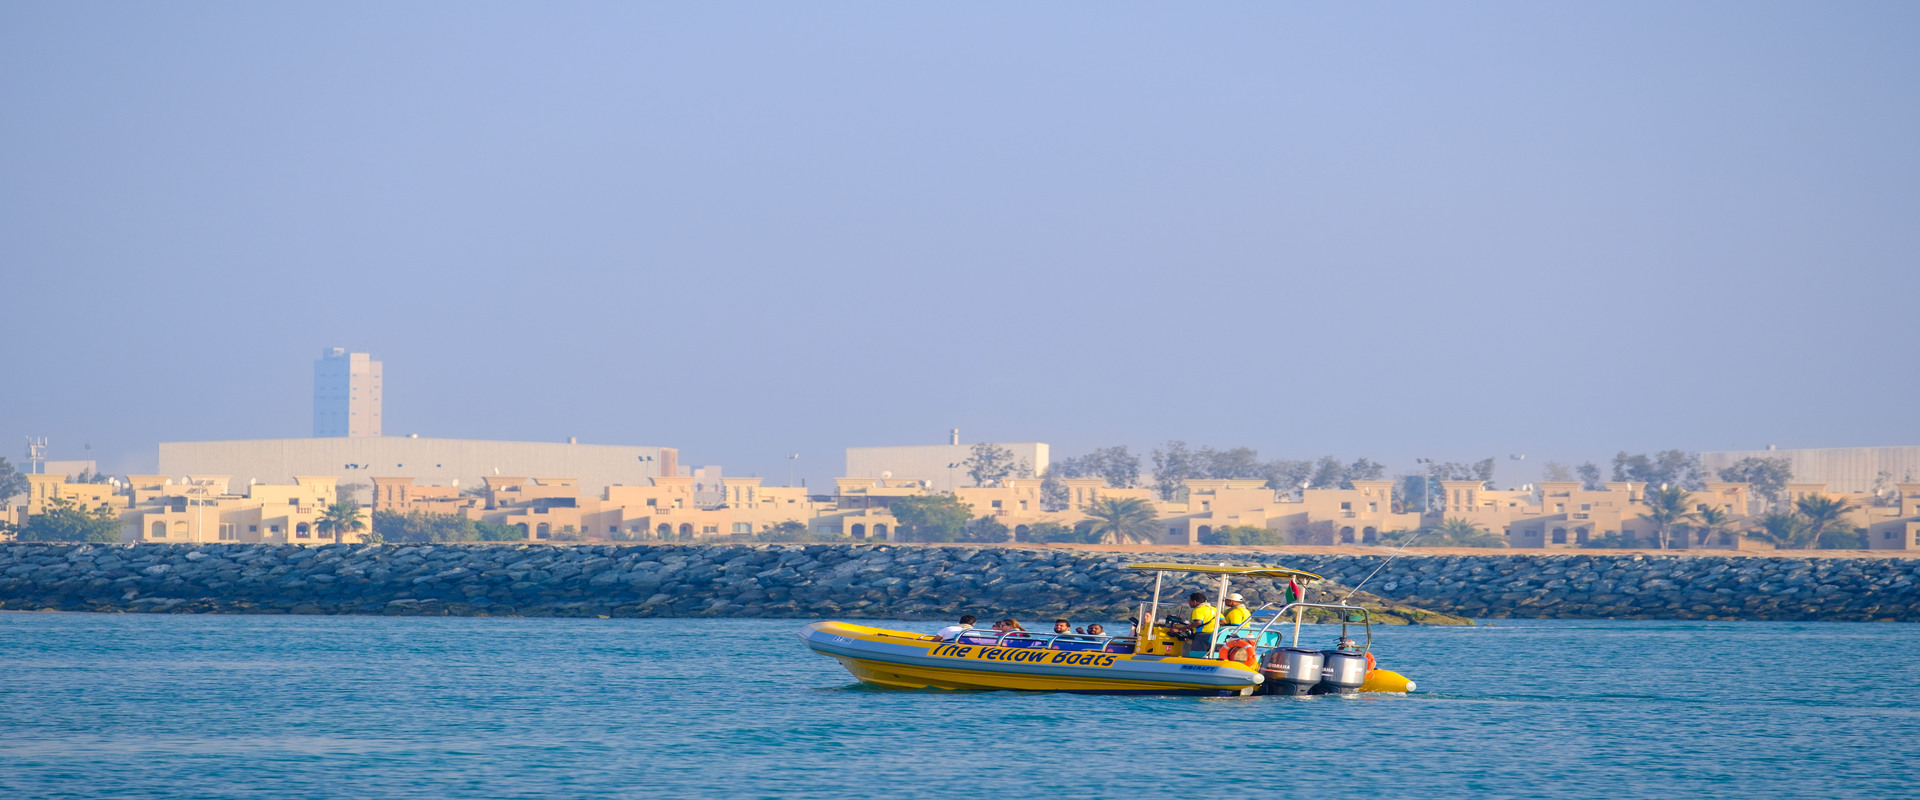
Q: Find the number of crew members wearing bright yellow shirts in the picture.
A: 2